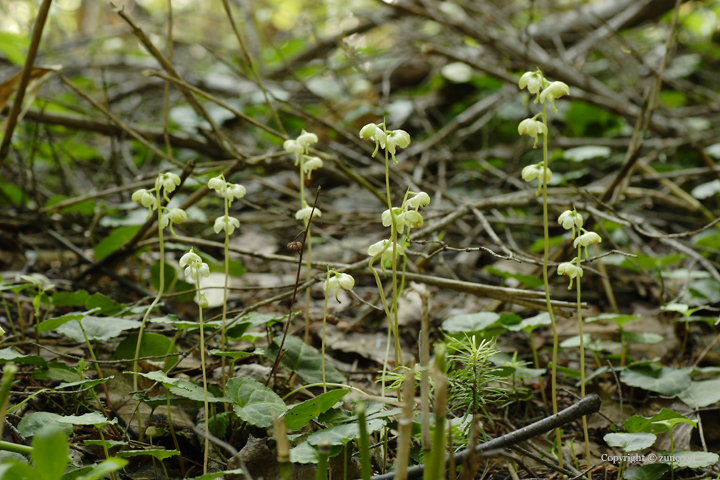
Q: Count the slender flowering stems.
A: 9